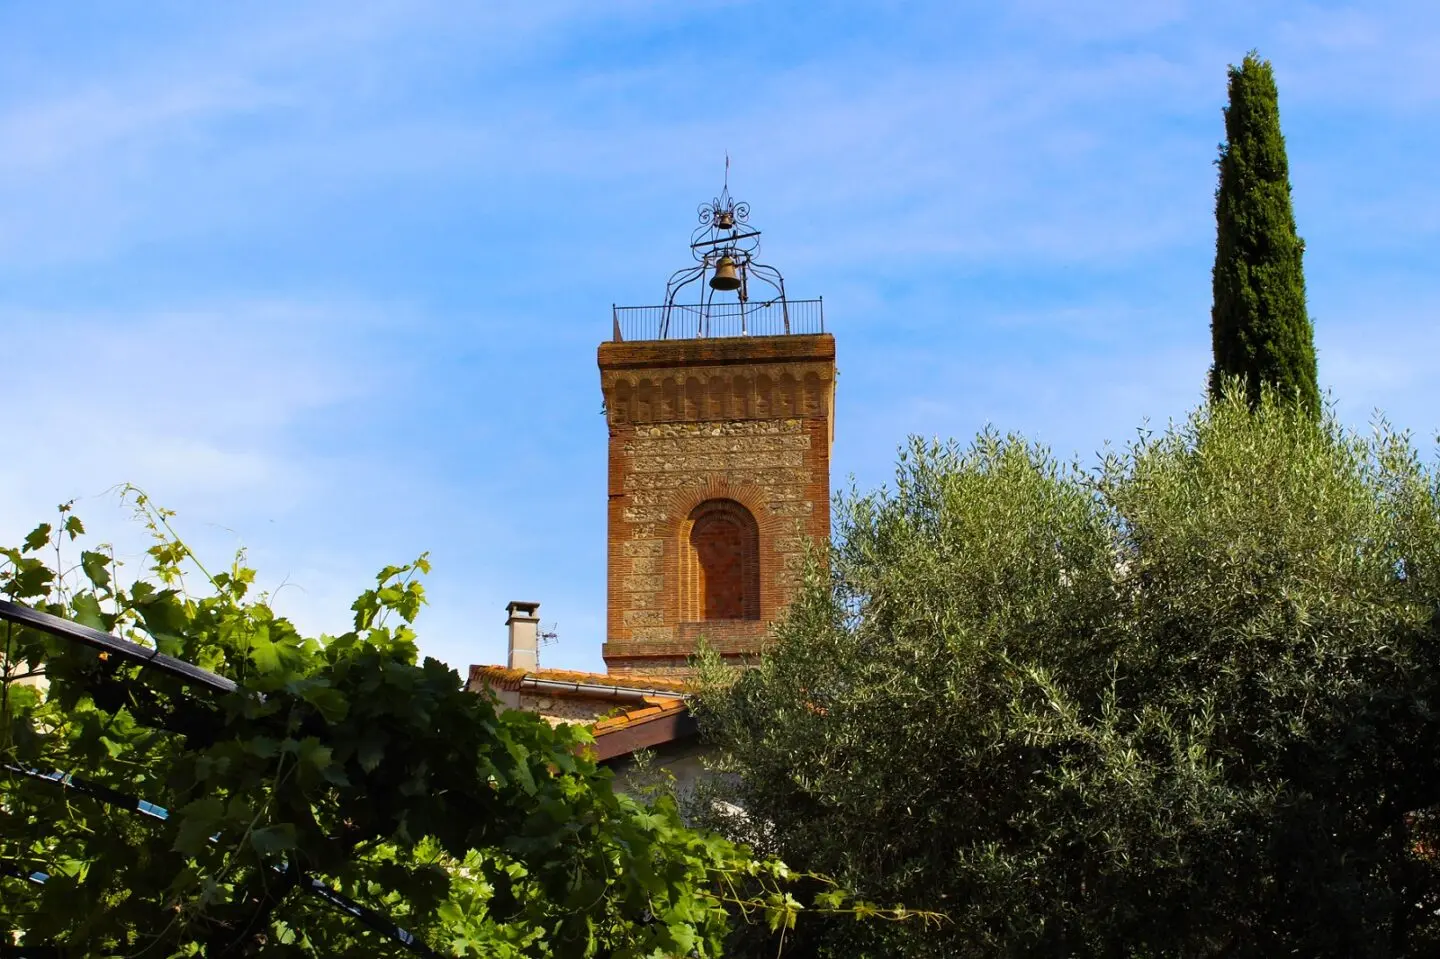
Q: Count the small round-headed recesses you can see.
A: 9